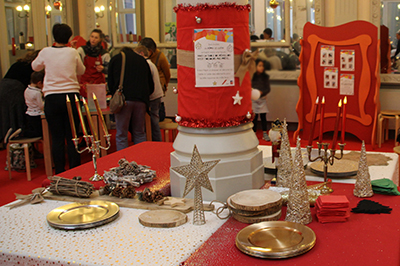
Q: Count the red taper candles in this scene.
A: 4